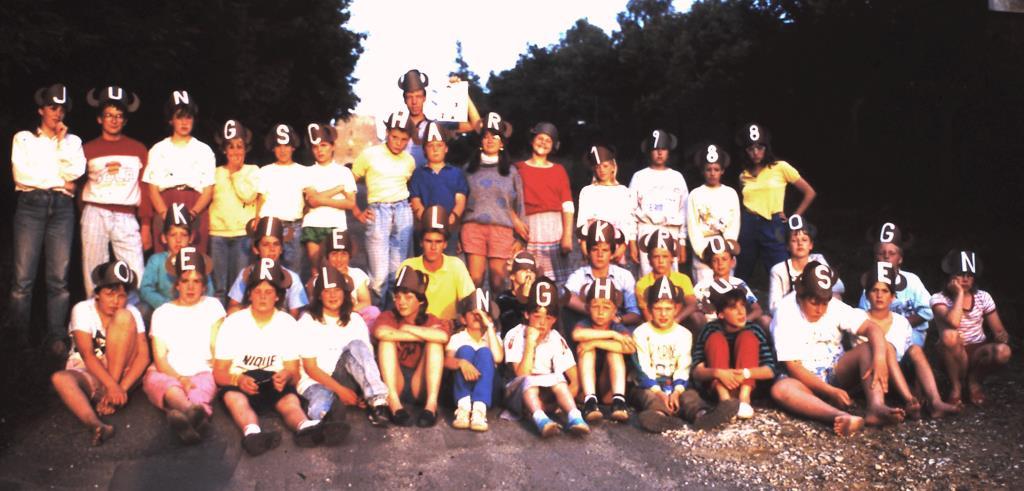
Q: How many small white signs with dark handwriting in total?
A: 1